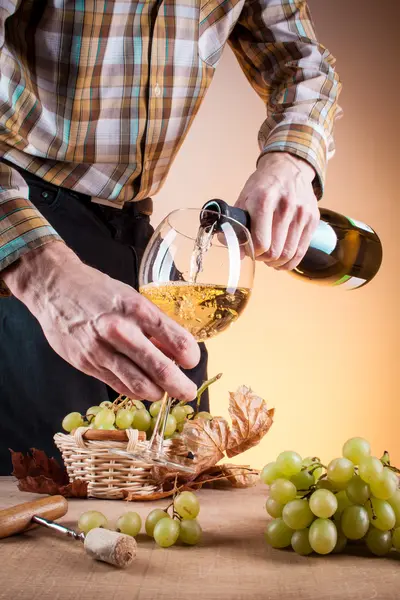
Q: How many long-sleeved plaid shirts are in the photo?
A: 1